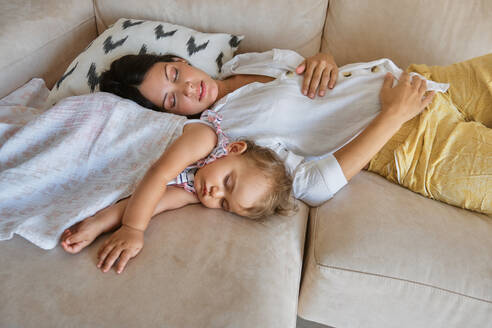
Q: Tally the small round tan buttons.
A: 3